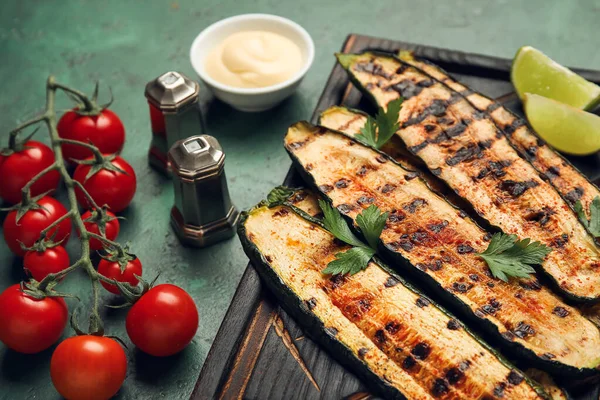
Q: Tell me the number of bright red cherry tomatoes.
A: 10